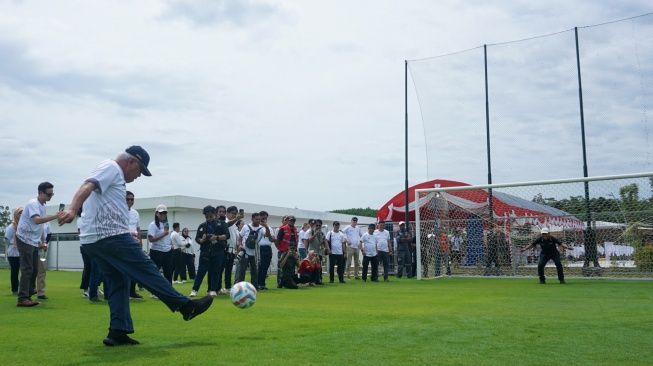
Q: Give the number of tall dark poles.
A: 3